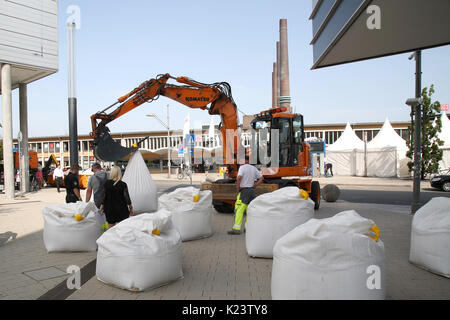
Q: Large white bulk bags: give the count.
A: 7